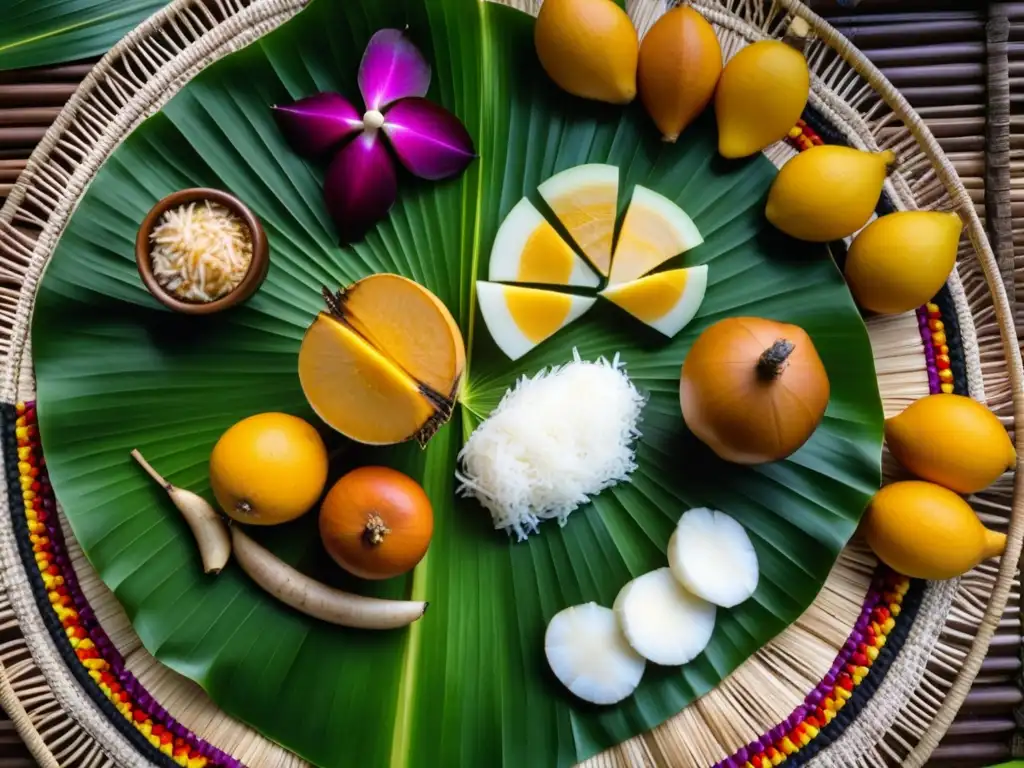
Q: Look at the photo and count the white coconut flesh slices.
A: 3